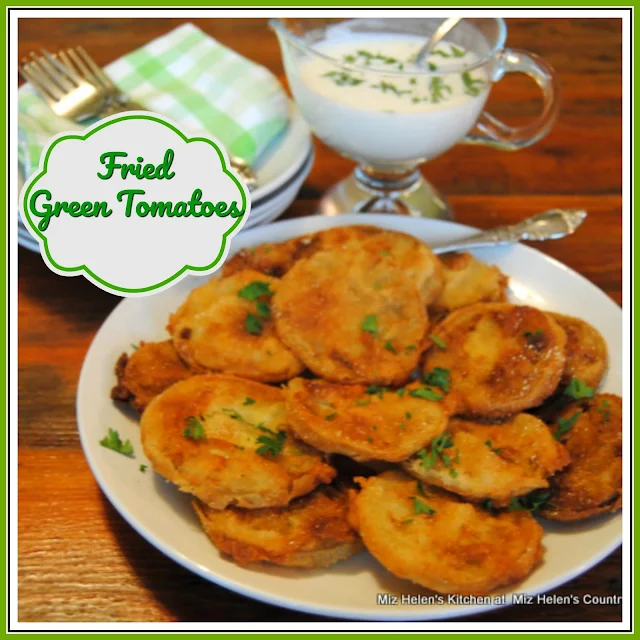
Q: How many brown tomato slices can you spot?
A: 14